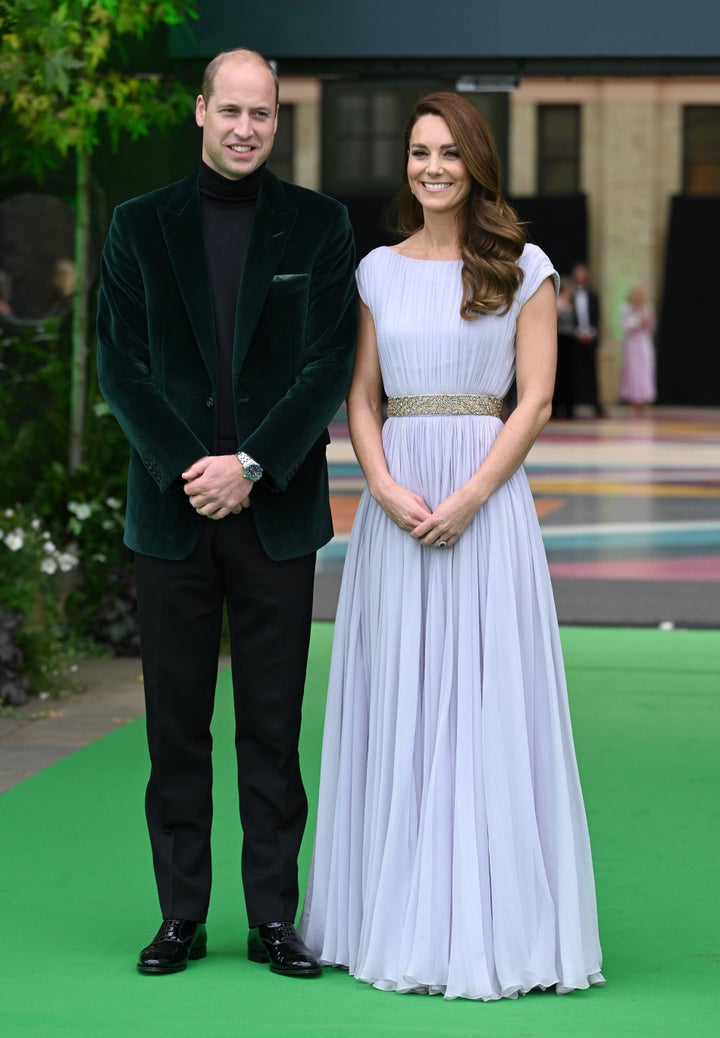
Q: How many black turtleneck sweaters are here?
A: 1